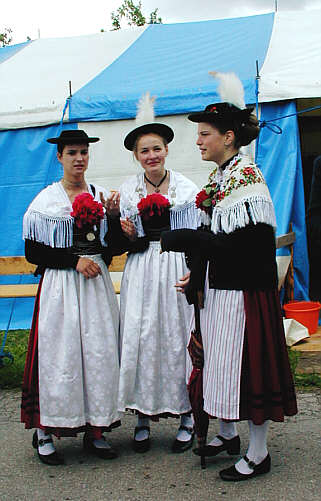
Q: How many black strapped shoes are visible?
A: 6